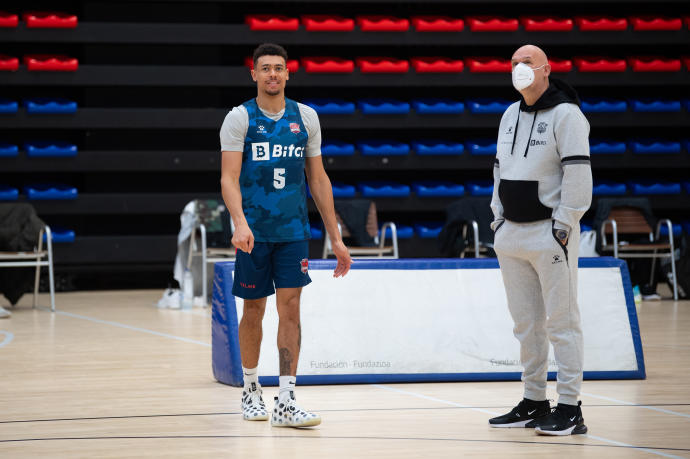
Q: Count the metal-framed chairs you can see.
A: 5